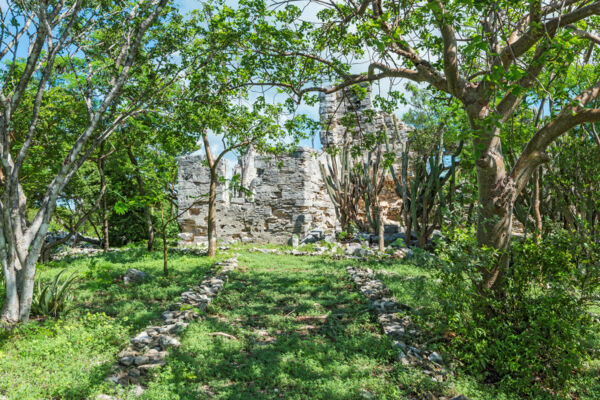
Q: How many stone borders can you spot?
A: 2